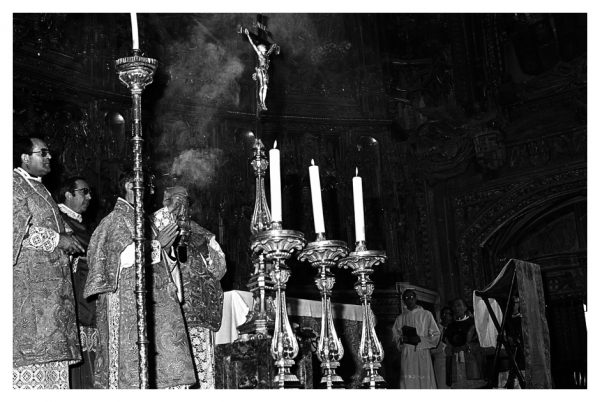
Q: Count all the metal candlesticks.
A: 4